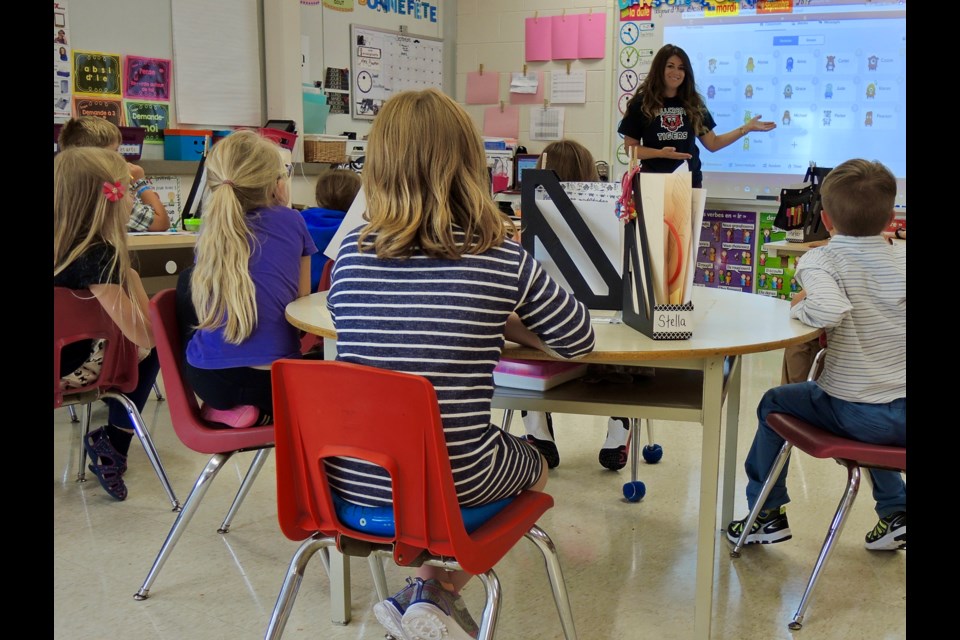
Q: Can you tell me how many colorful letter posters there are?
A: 4